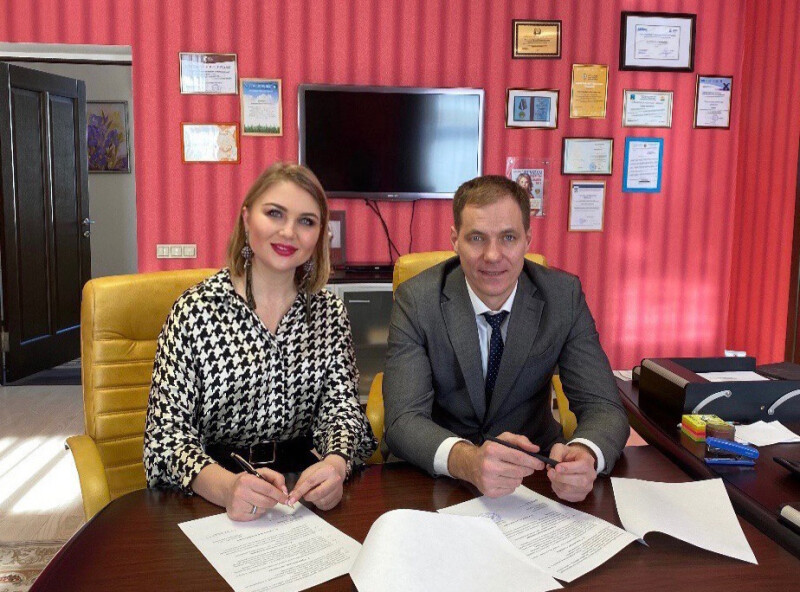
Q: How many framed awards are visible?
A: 12